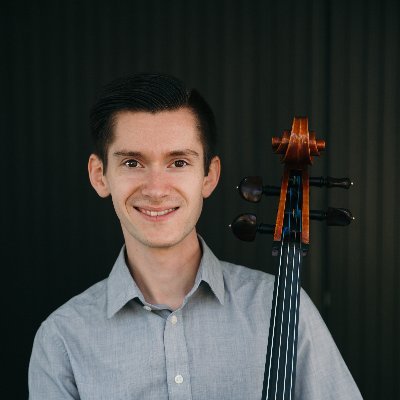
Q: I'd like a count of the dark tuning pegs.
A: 4